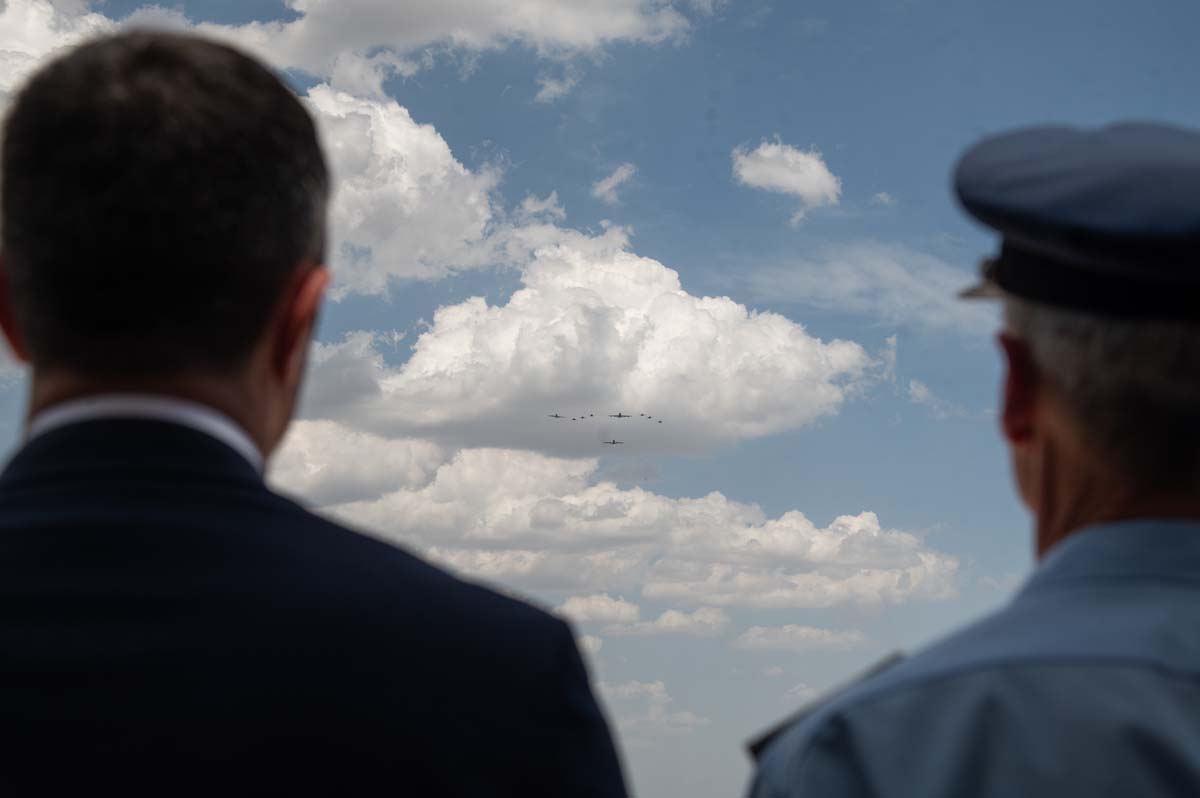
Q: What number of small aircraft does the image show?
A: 6